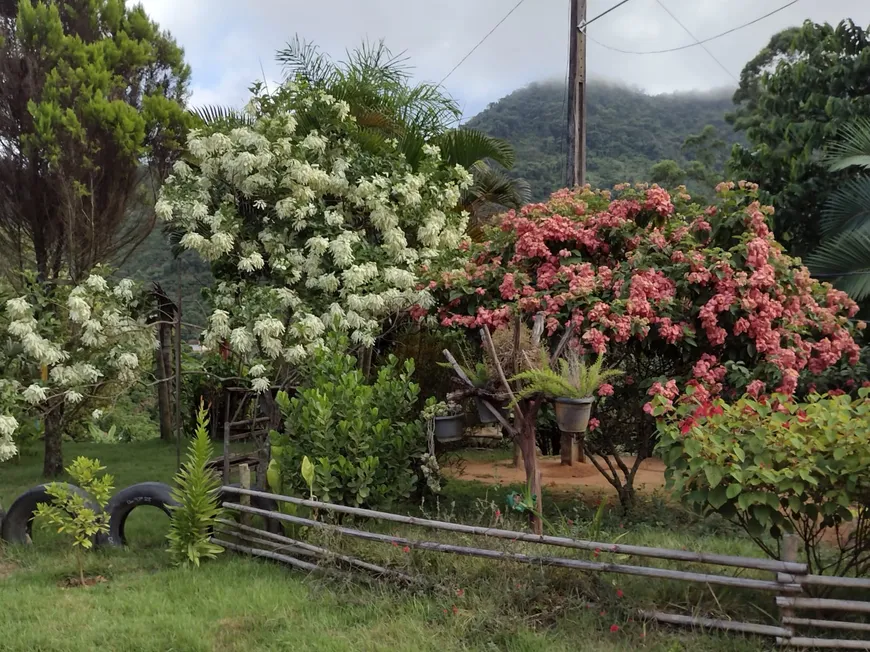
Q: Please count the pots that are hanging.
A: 3